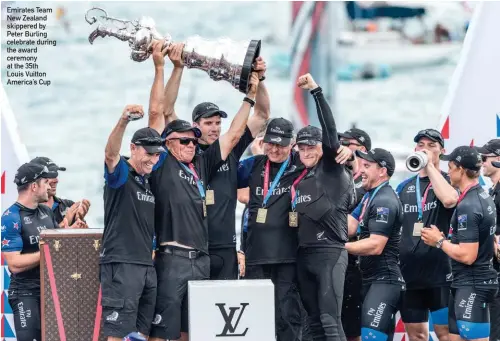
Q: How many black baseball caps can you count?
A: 12